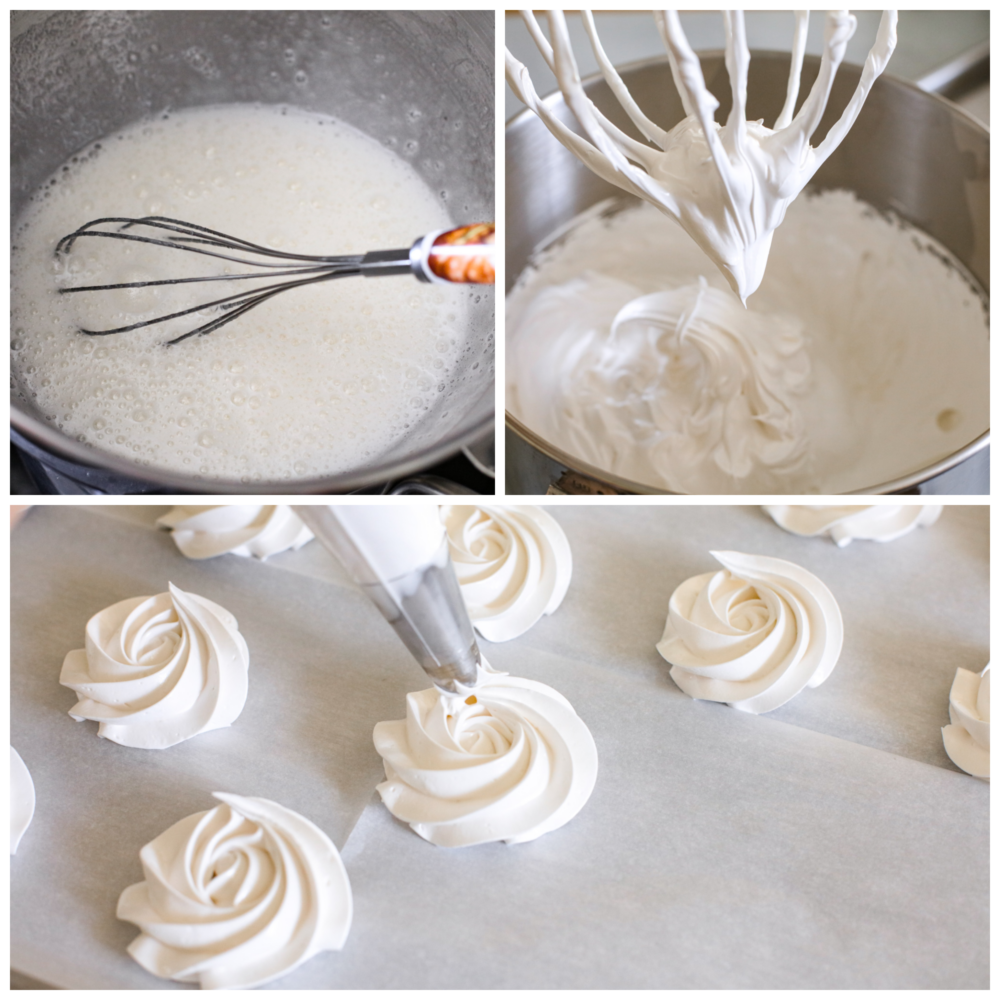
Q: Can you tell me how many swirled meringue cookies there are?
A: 9